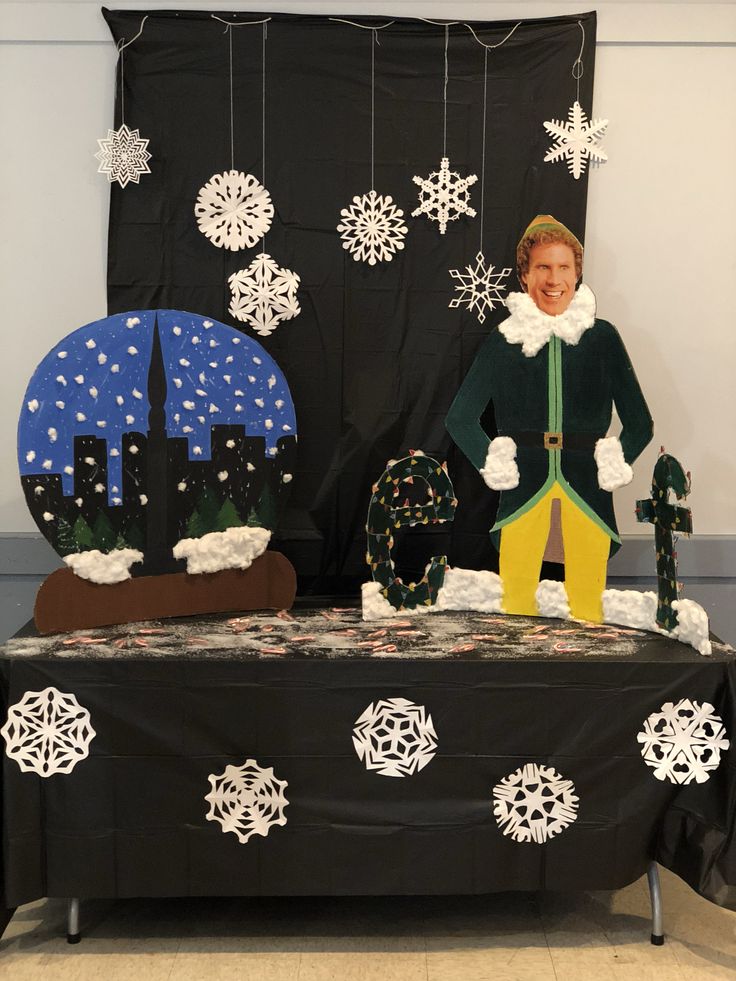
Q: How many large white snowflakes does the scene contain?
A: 12